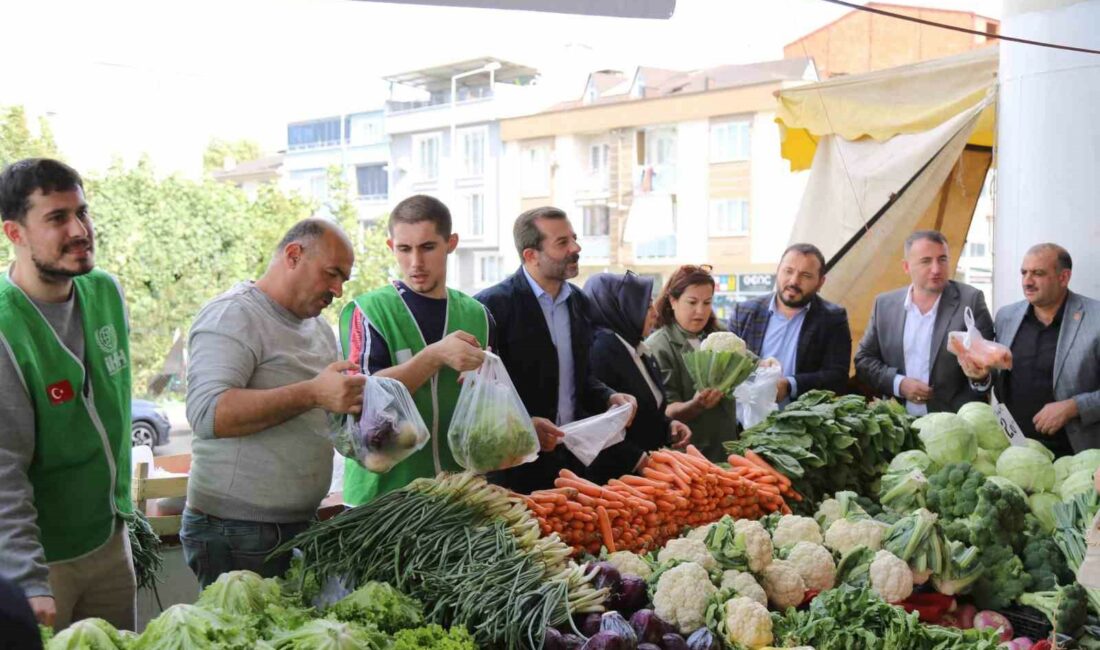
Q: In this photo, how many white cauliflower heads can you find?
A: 14